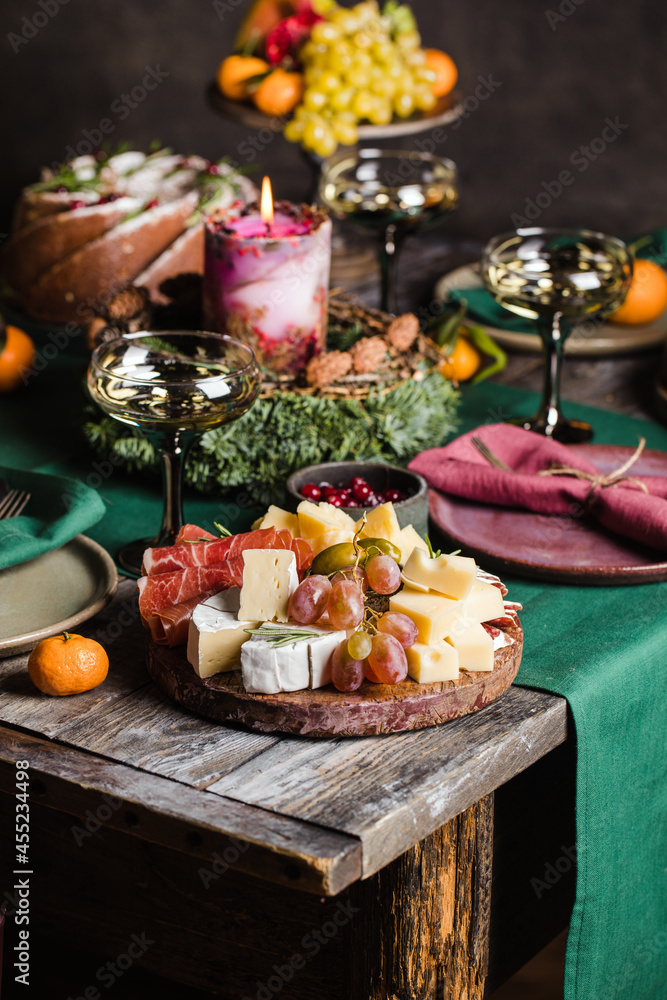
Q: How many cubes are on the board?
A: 5